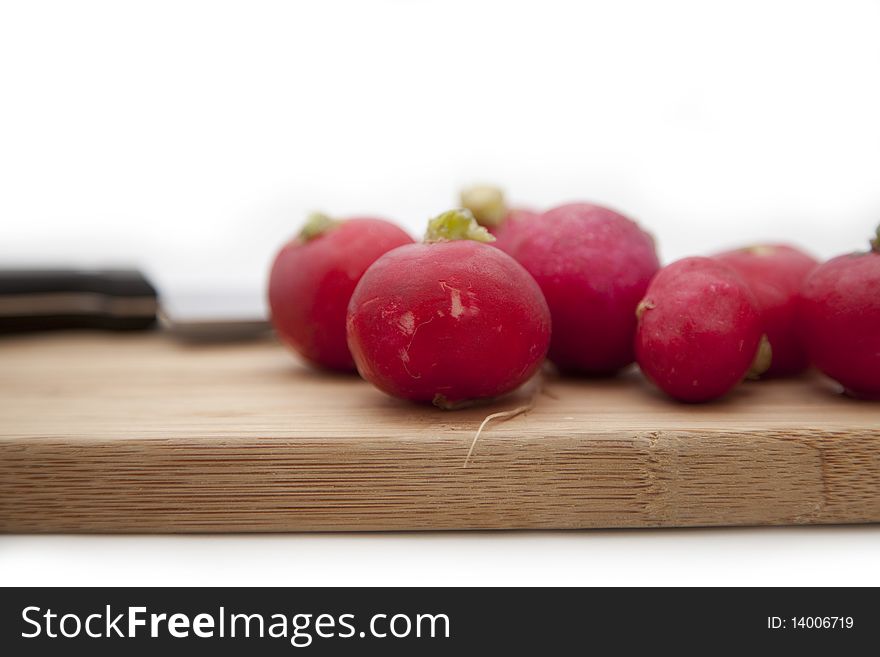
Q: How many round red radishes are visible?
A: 7